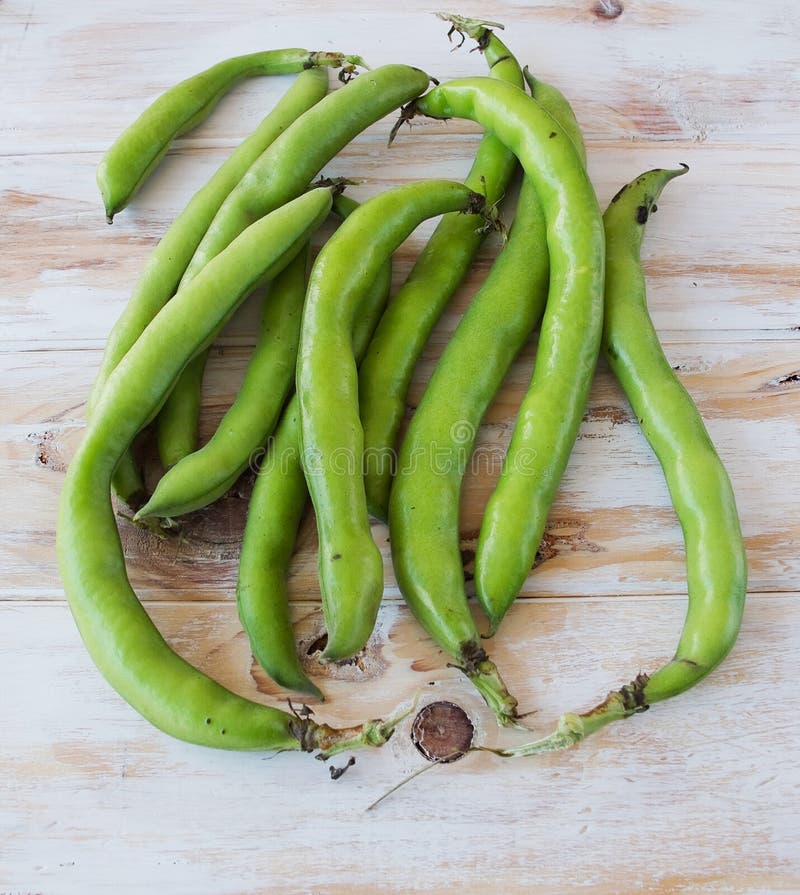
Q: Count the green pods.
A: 11